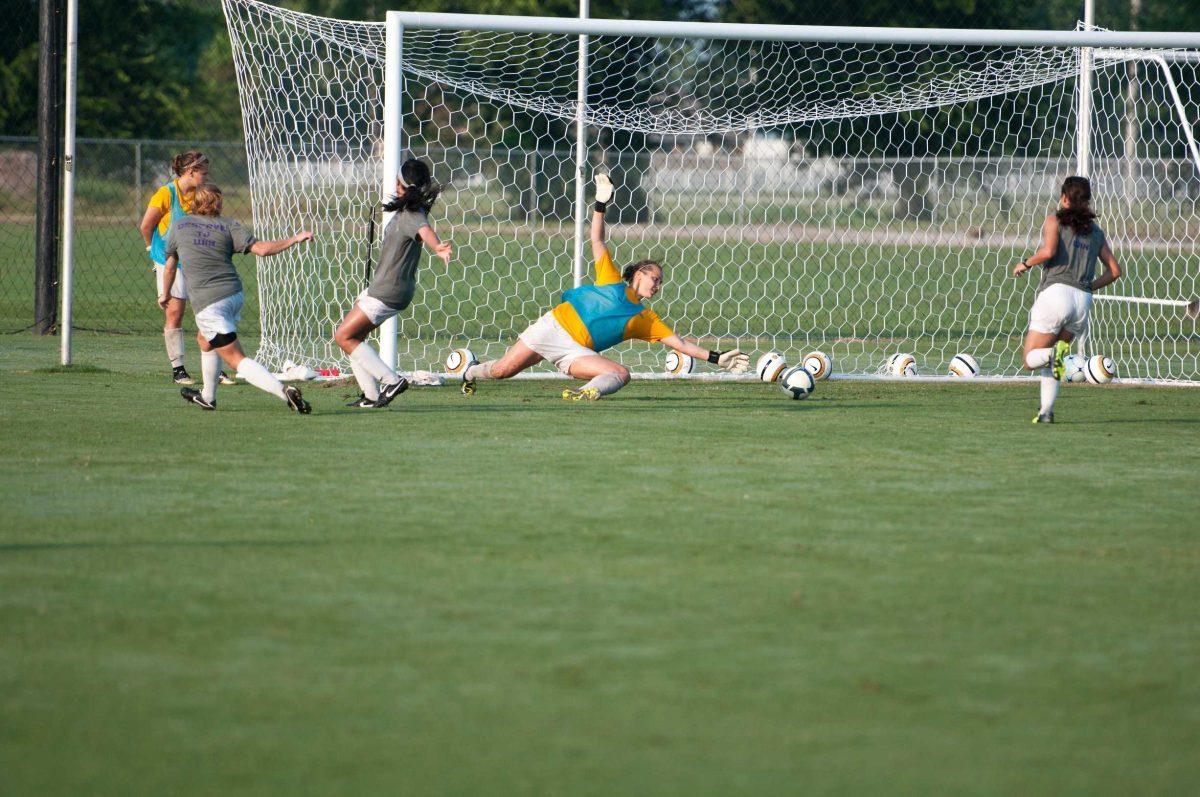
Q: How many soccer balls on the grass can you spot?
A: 9